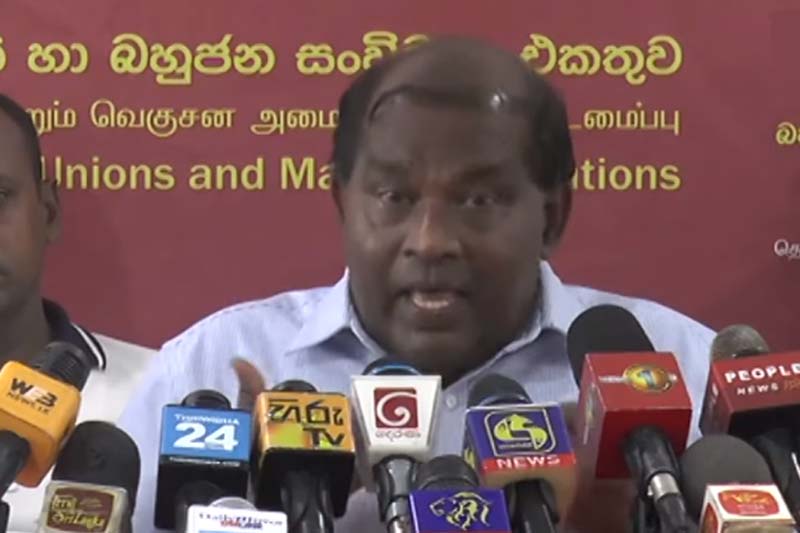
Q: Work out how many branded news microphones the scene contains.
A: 11